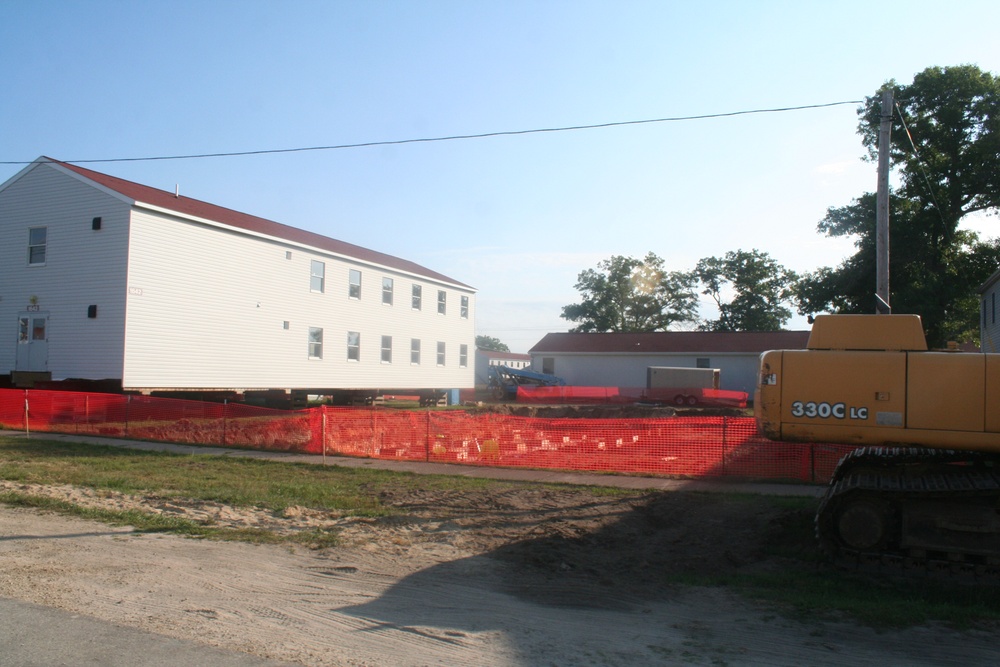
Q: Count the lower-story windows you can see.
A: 6